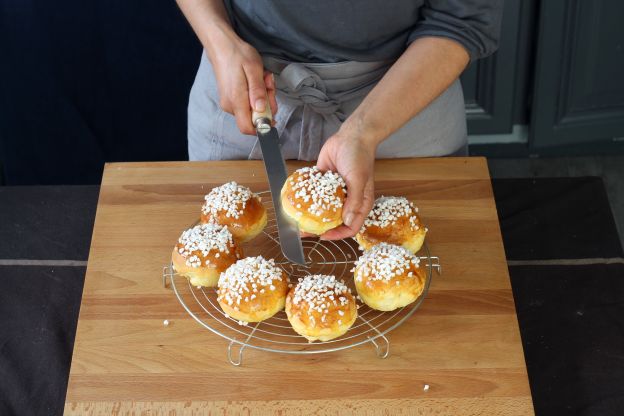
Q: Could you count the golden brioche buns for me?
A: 7